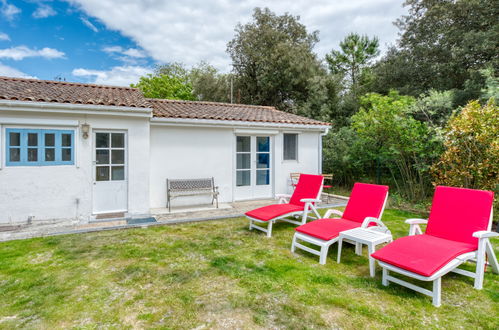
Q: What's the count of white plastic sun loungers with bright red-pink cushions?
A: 3